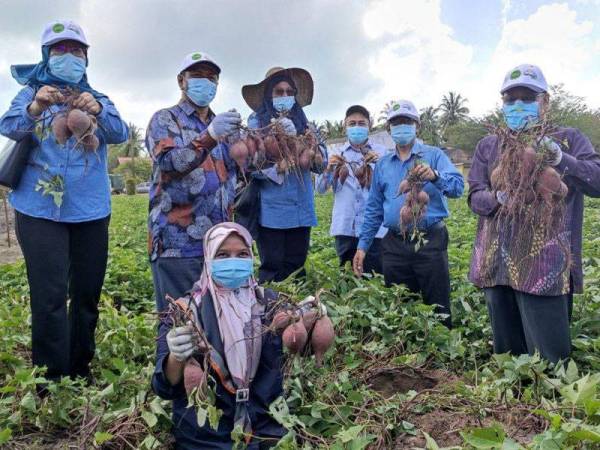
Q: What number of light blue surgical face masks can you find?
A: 7